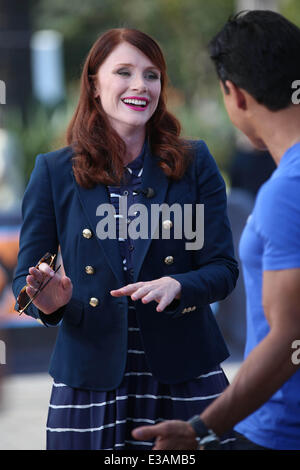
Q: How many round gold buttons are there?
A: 5